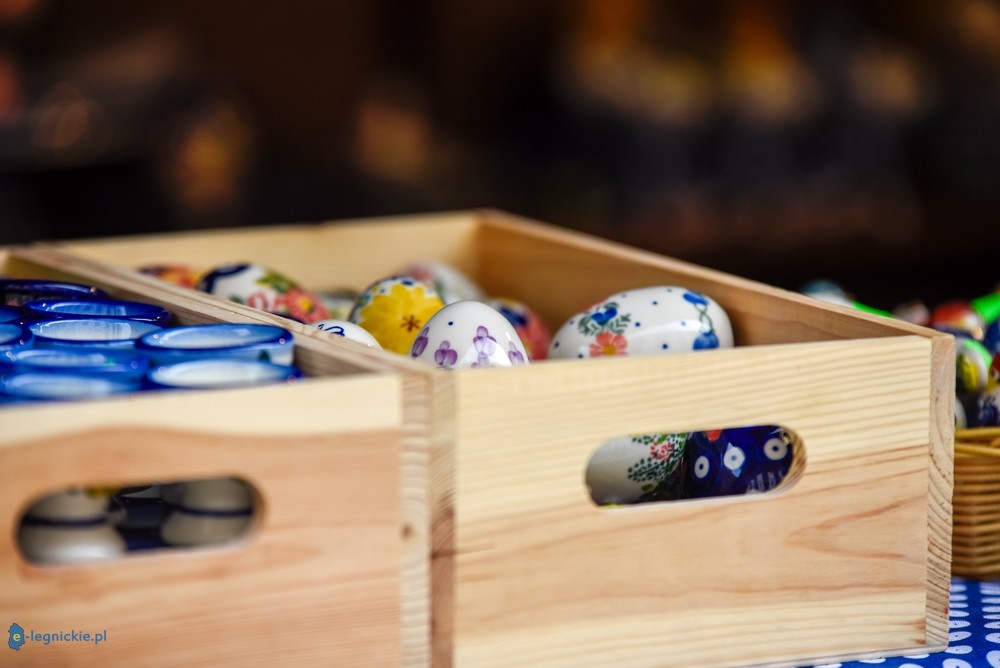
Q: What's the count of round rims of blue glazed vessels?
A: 9